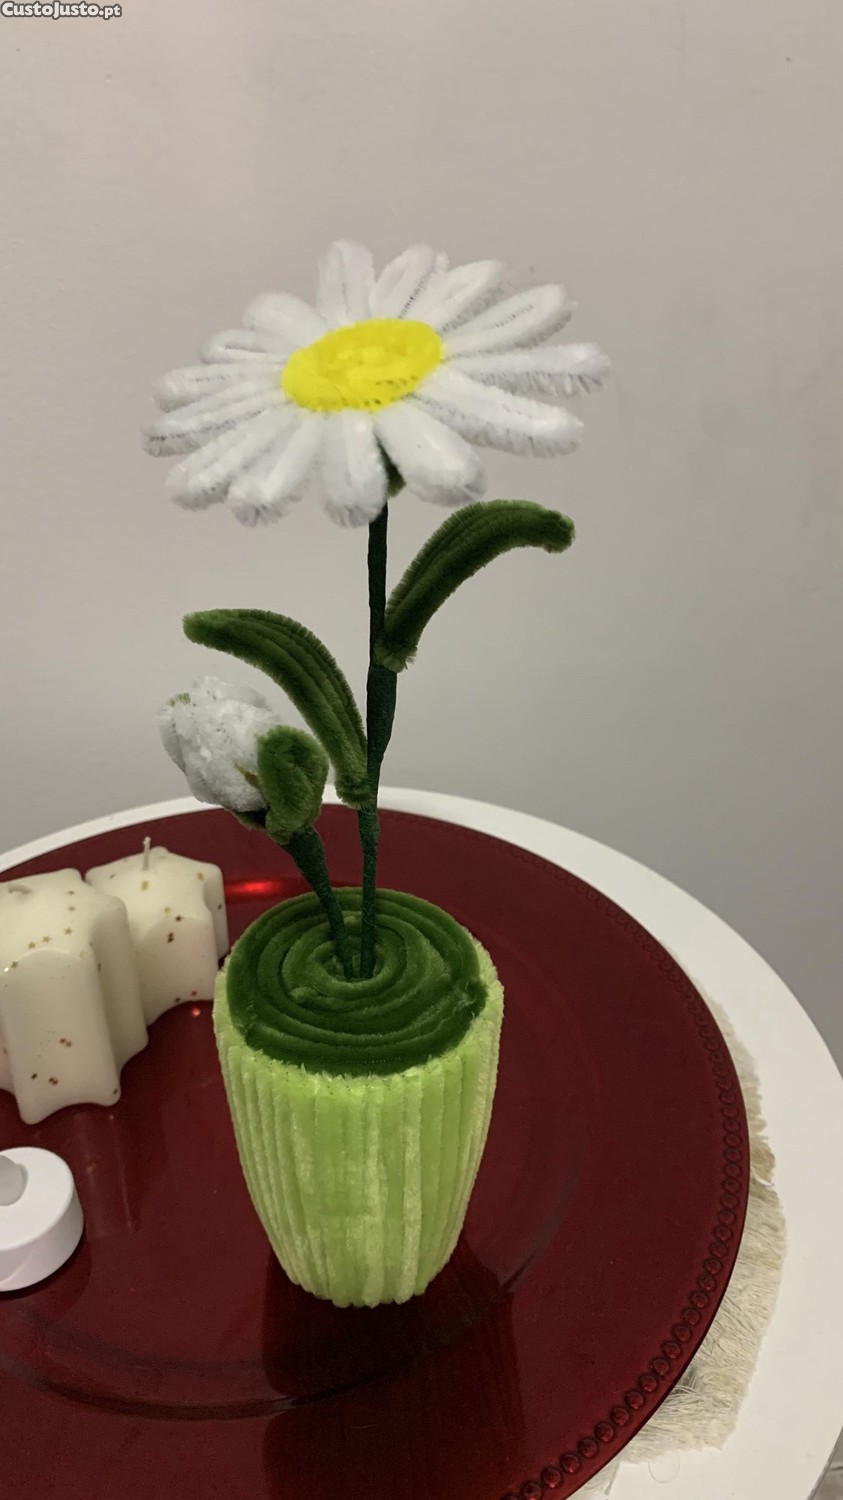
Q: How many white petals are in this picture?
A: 14